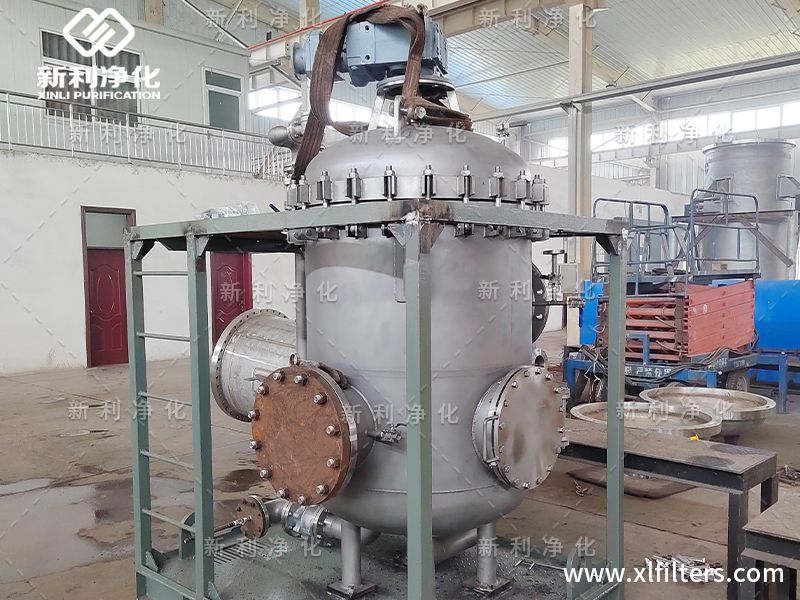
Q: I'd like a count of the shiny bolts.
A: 12